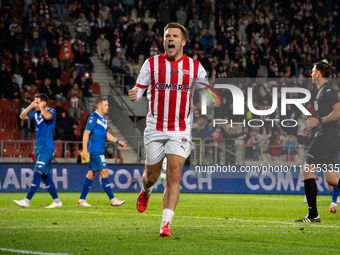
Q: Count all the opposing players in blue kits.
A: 2